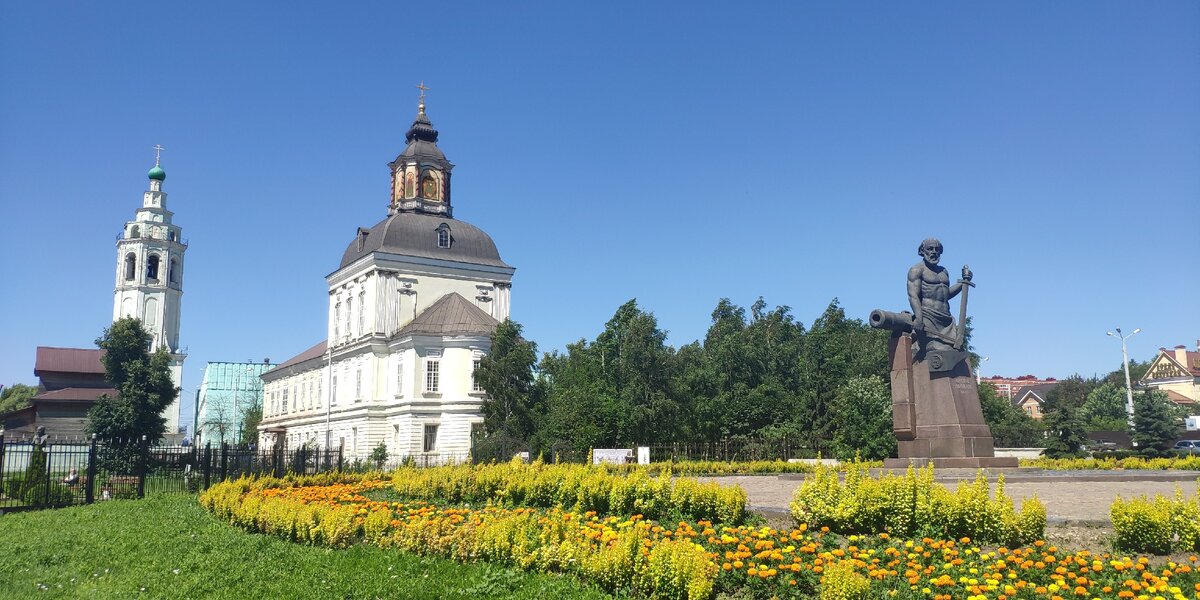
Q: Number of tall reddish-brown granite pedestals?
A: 1